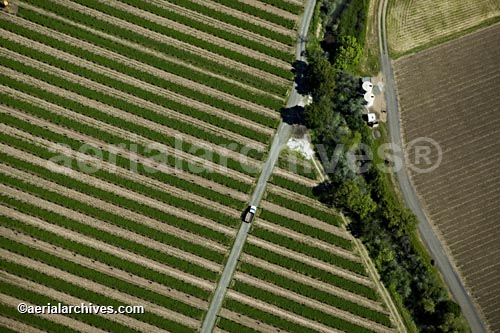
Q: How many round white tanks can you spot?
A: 2